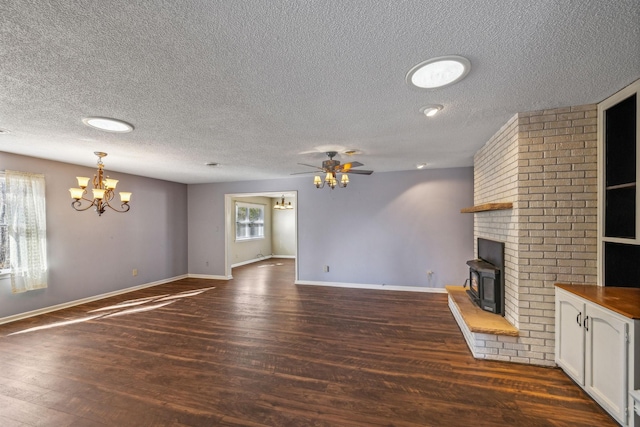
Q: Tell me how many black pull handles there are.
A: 2